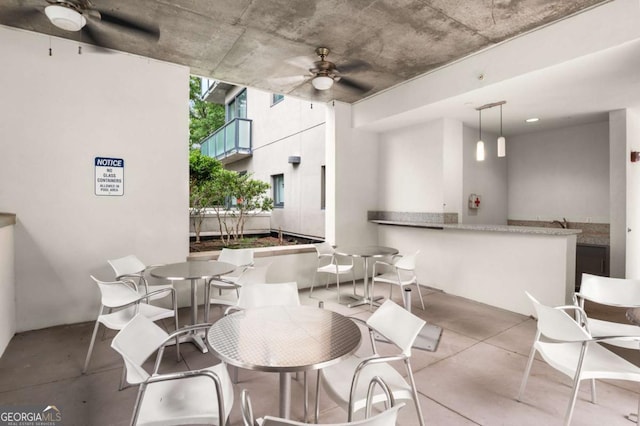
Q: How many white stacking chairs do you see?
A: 12